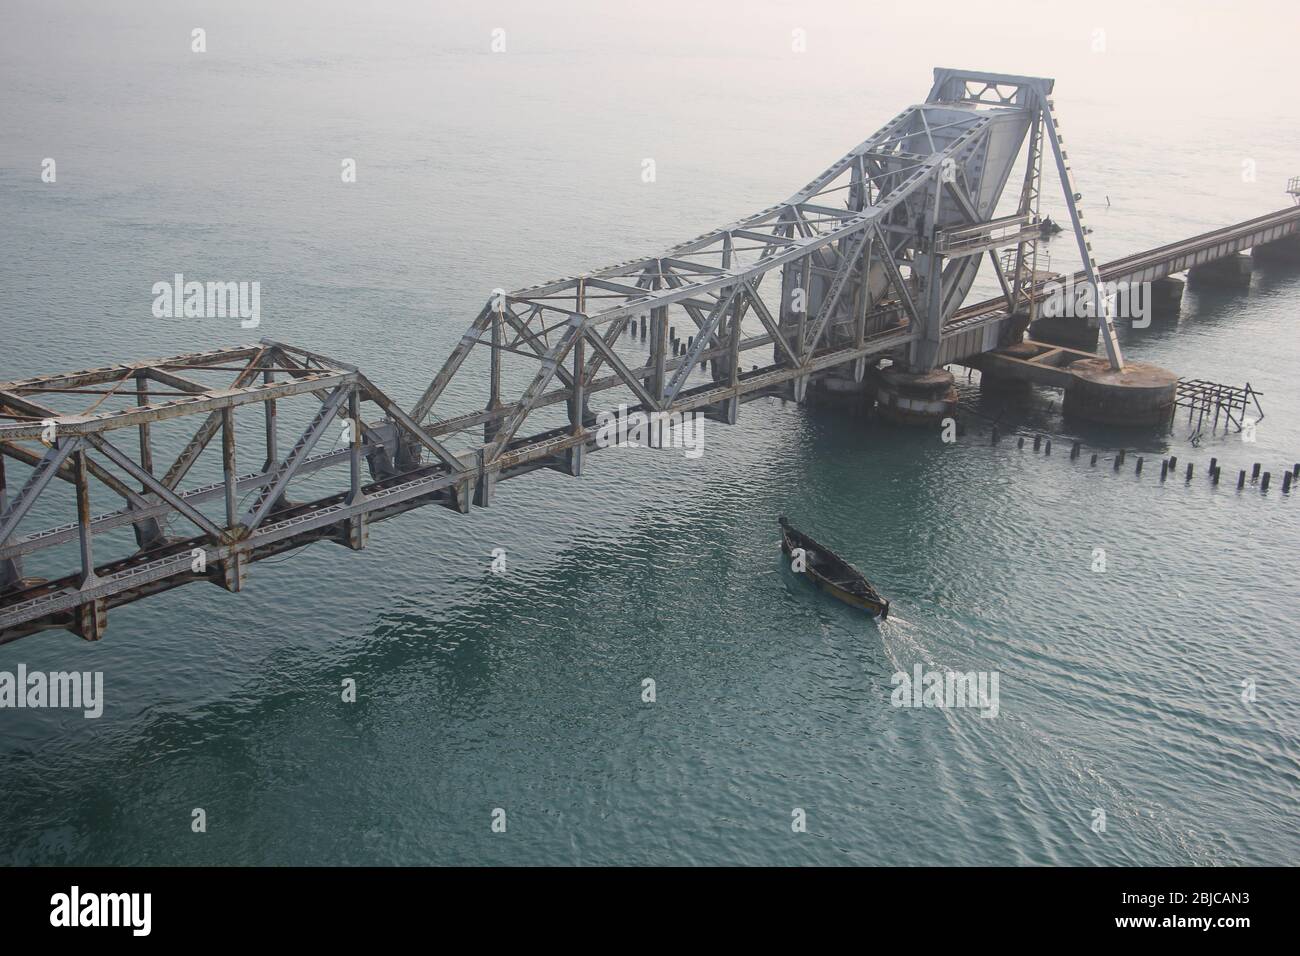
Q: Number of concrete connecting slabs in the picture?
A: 3